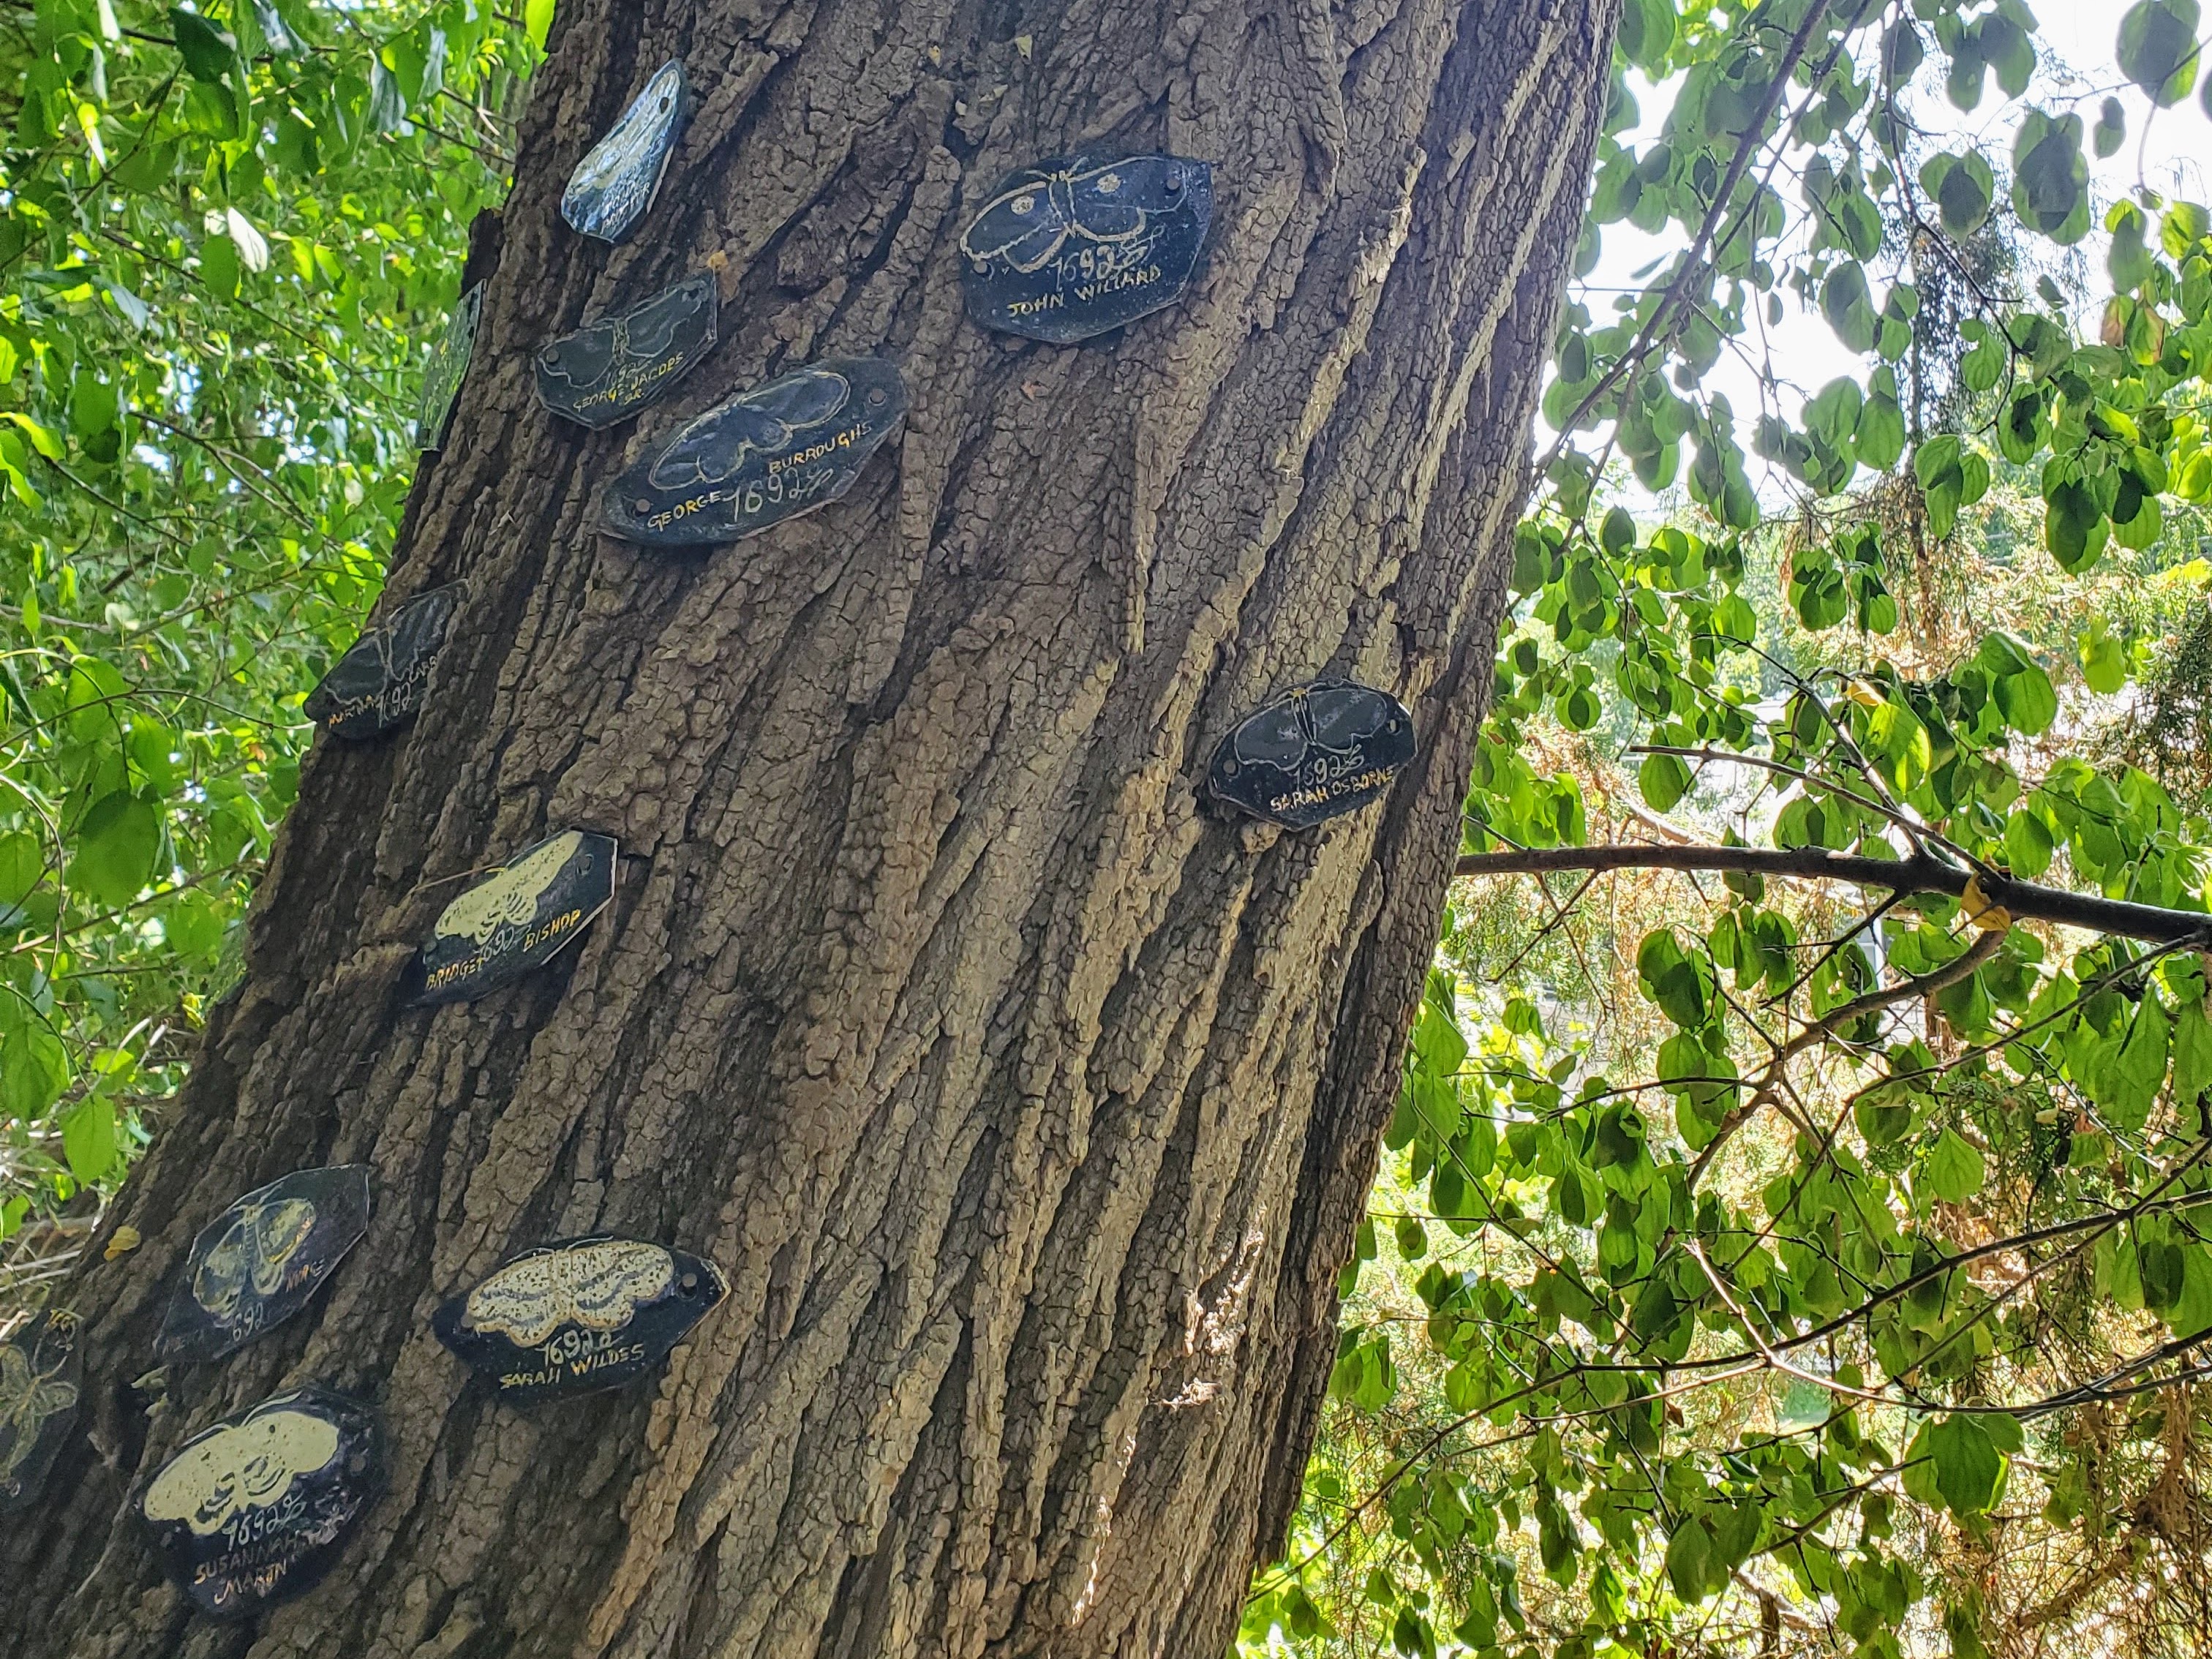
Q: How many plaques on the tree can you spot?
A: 12